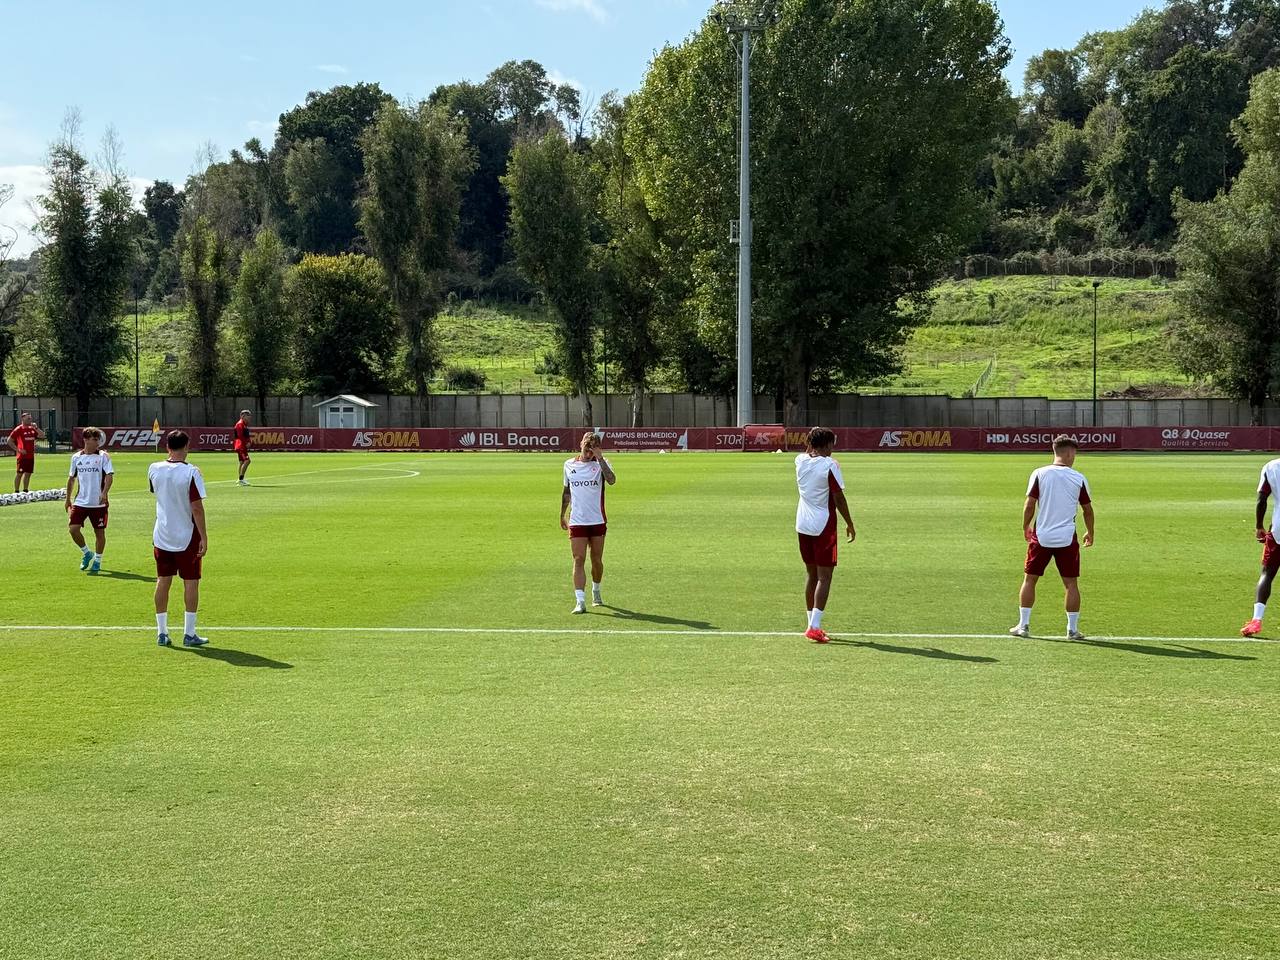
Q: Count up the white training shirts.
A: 6